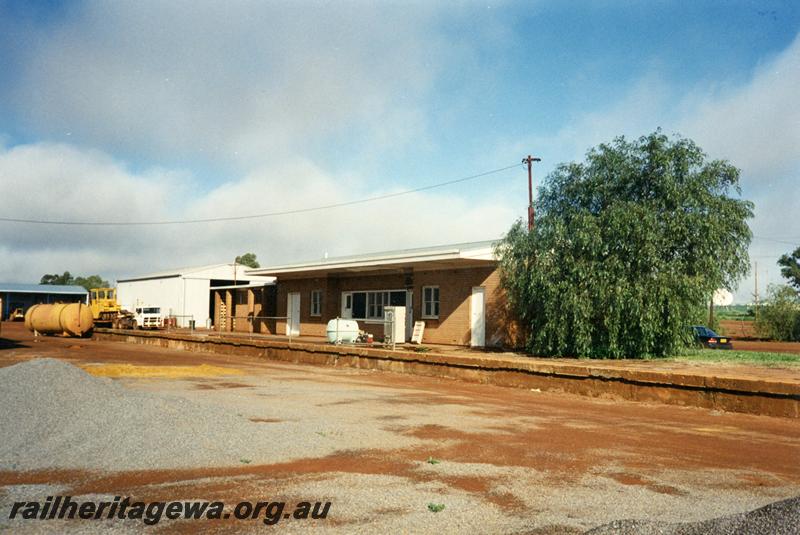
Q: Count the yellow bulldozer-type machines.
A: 1